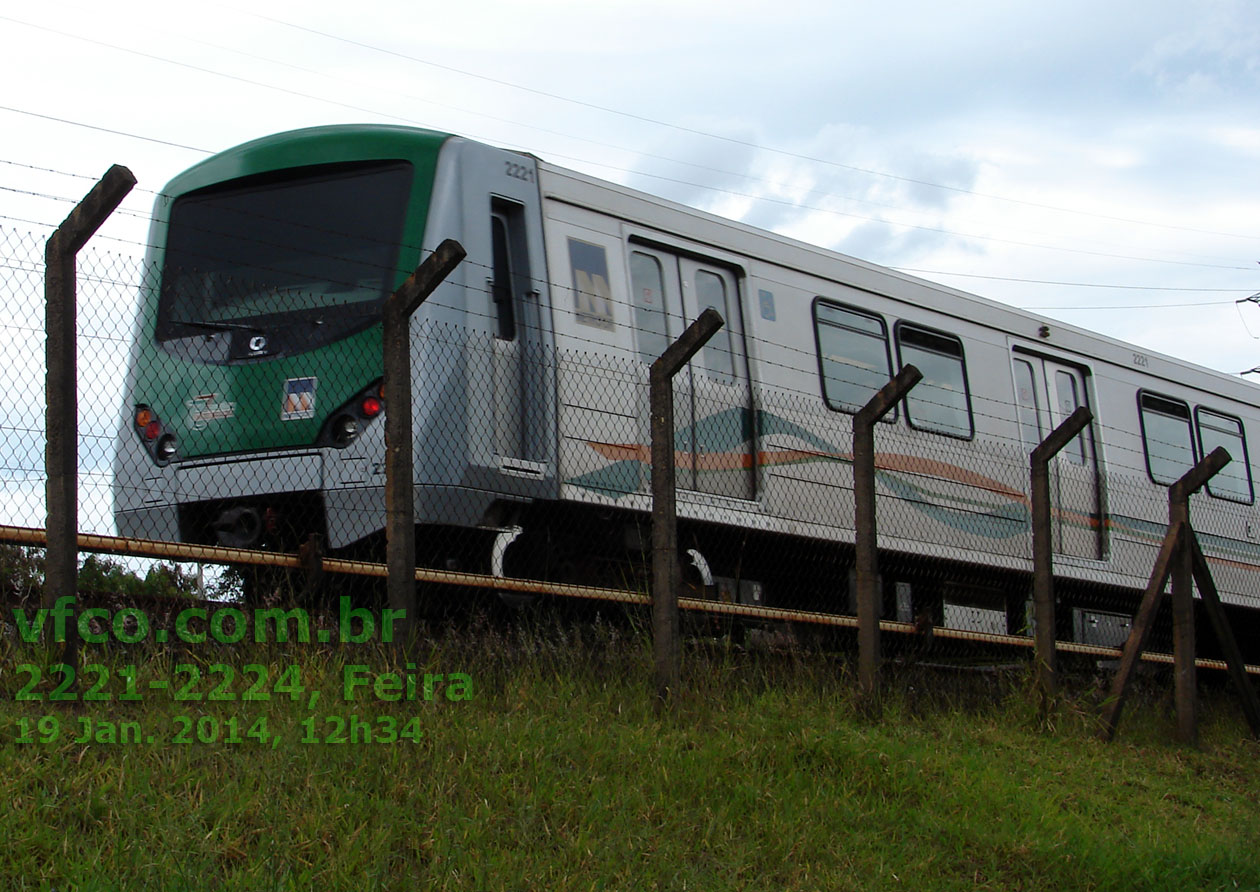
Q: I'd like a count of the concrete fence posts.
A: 6